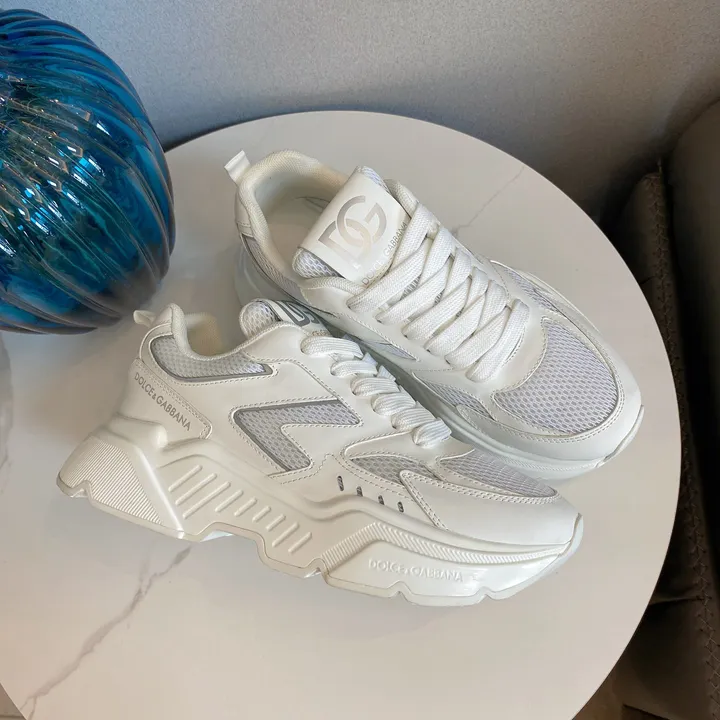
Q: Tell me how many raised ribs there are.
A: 9